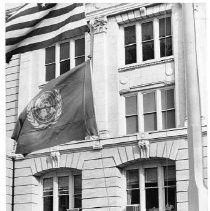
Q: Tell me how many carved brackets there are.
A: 2